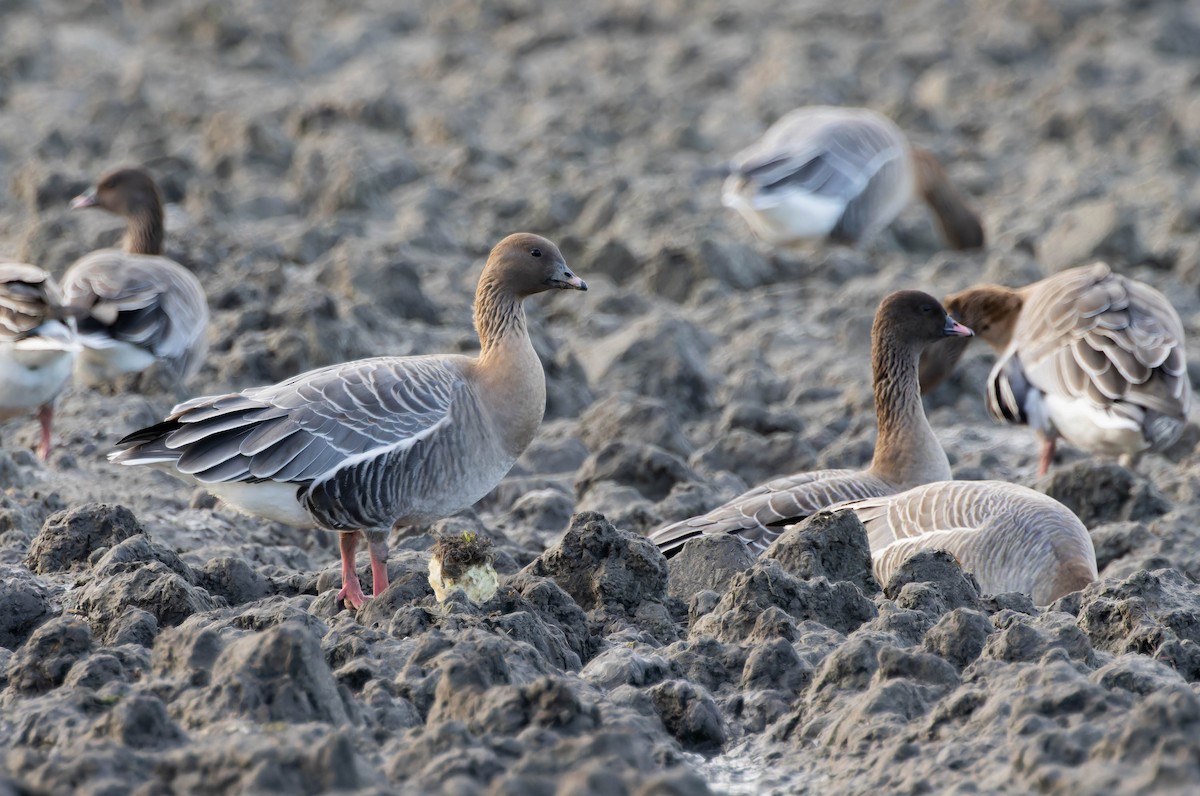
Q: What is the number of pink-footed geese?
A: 7